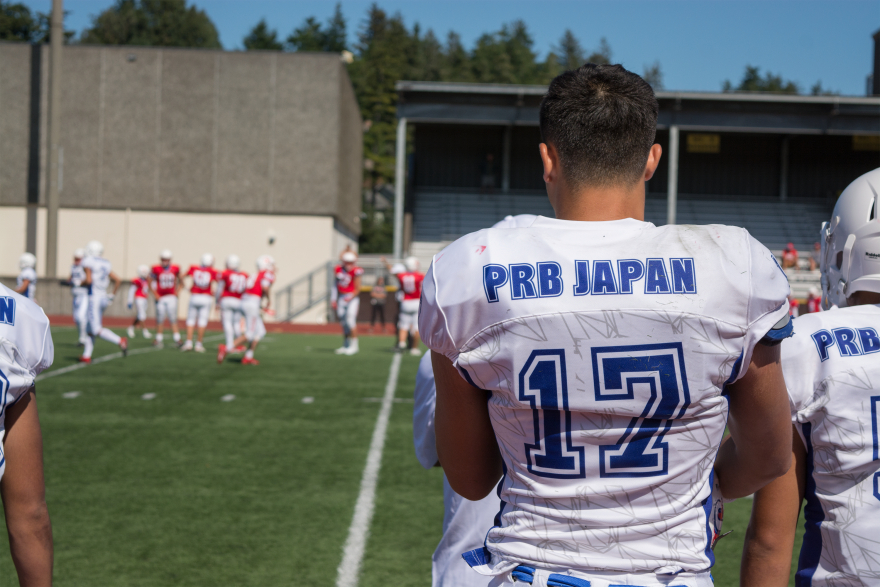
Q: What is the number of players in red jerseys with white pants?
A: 7